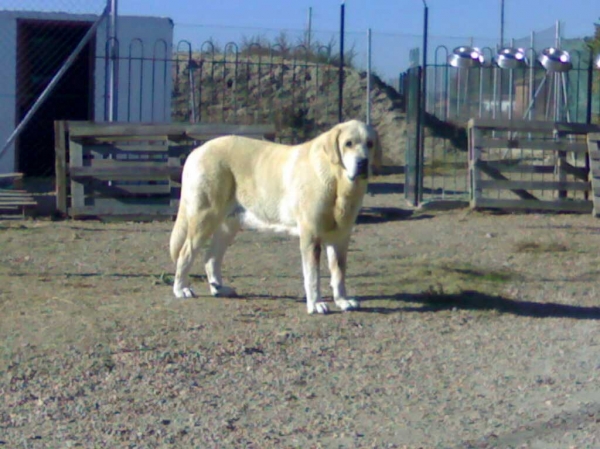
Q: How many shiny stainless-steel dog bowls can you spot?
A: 3